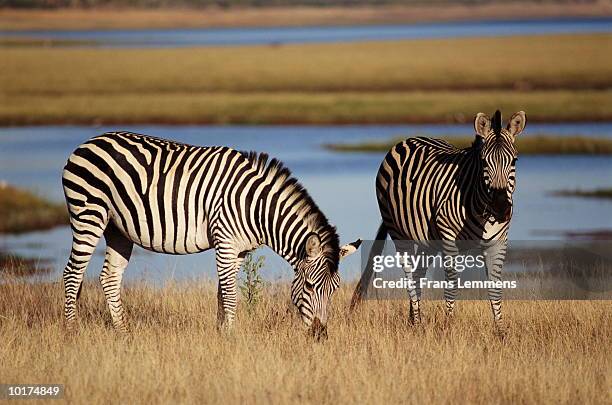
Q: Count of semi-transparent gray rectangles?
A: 2